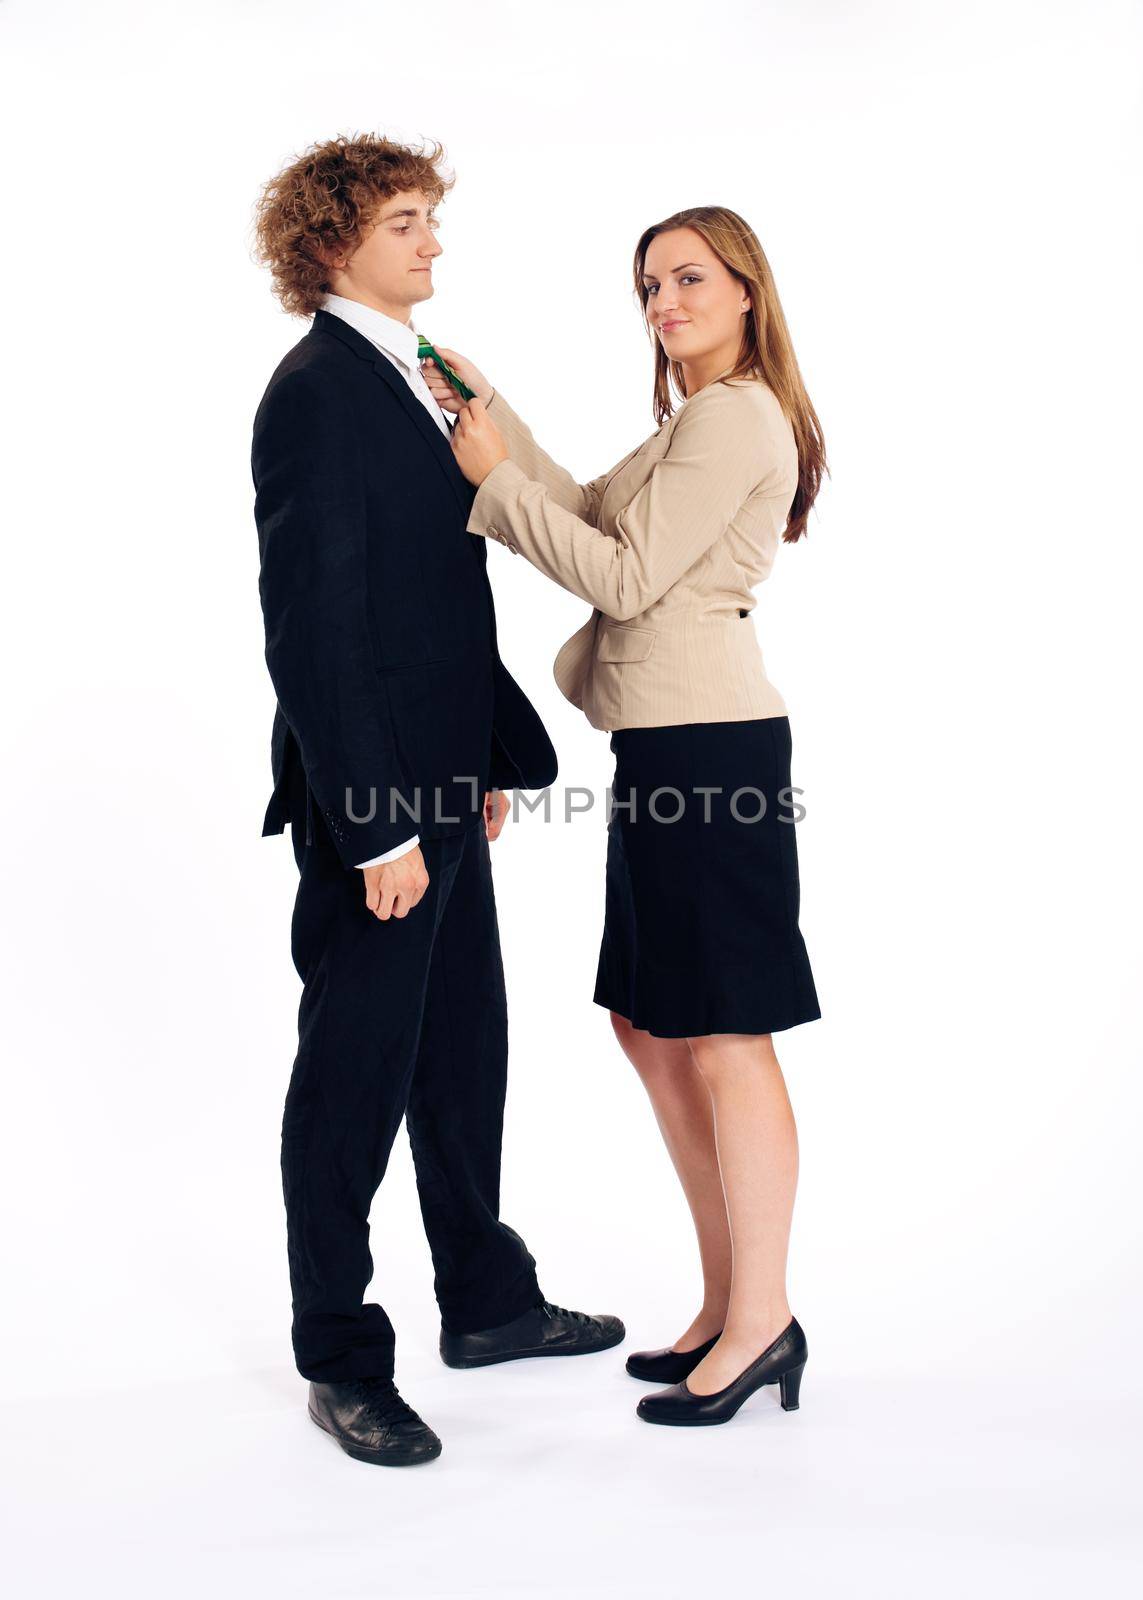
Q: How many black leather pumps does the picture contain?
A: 2